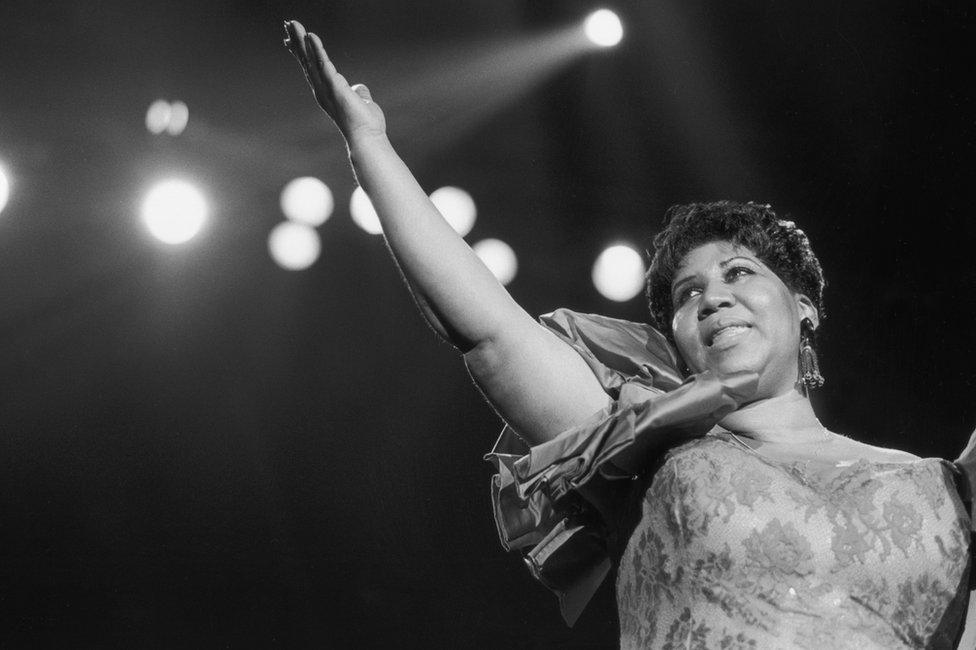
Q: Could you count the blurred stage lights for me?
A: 11